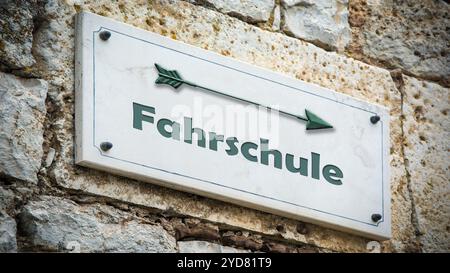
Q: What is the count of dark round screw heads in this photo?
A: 4